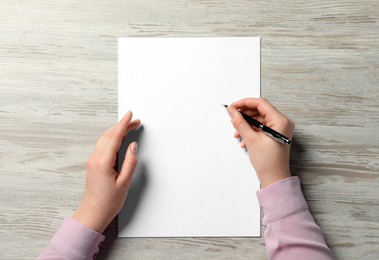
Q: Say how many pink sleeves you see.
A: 2